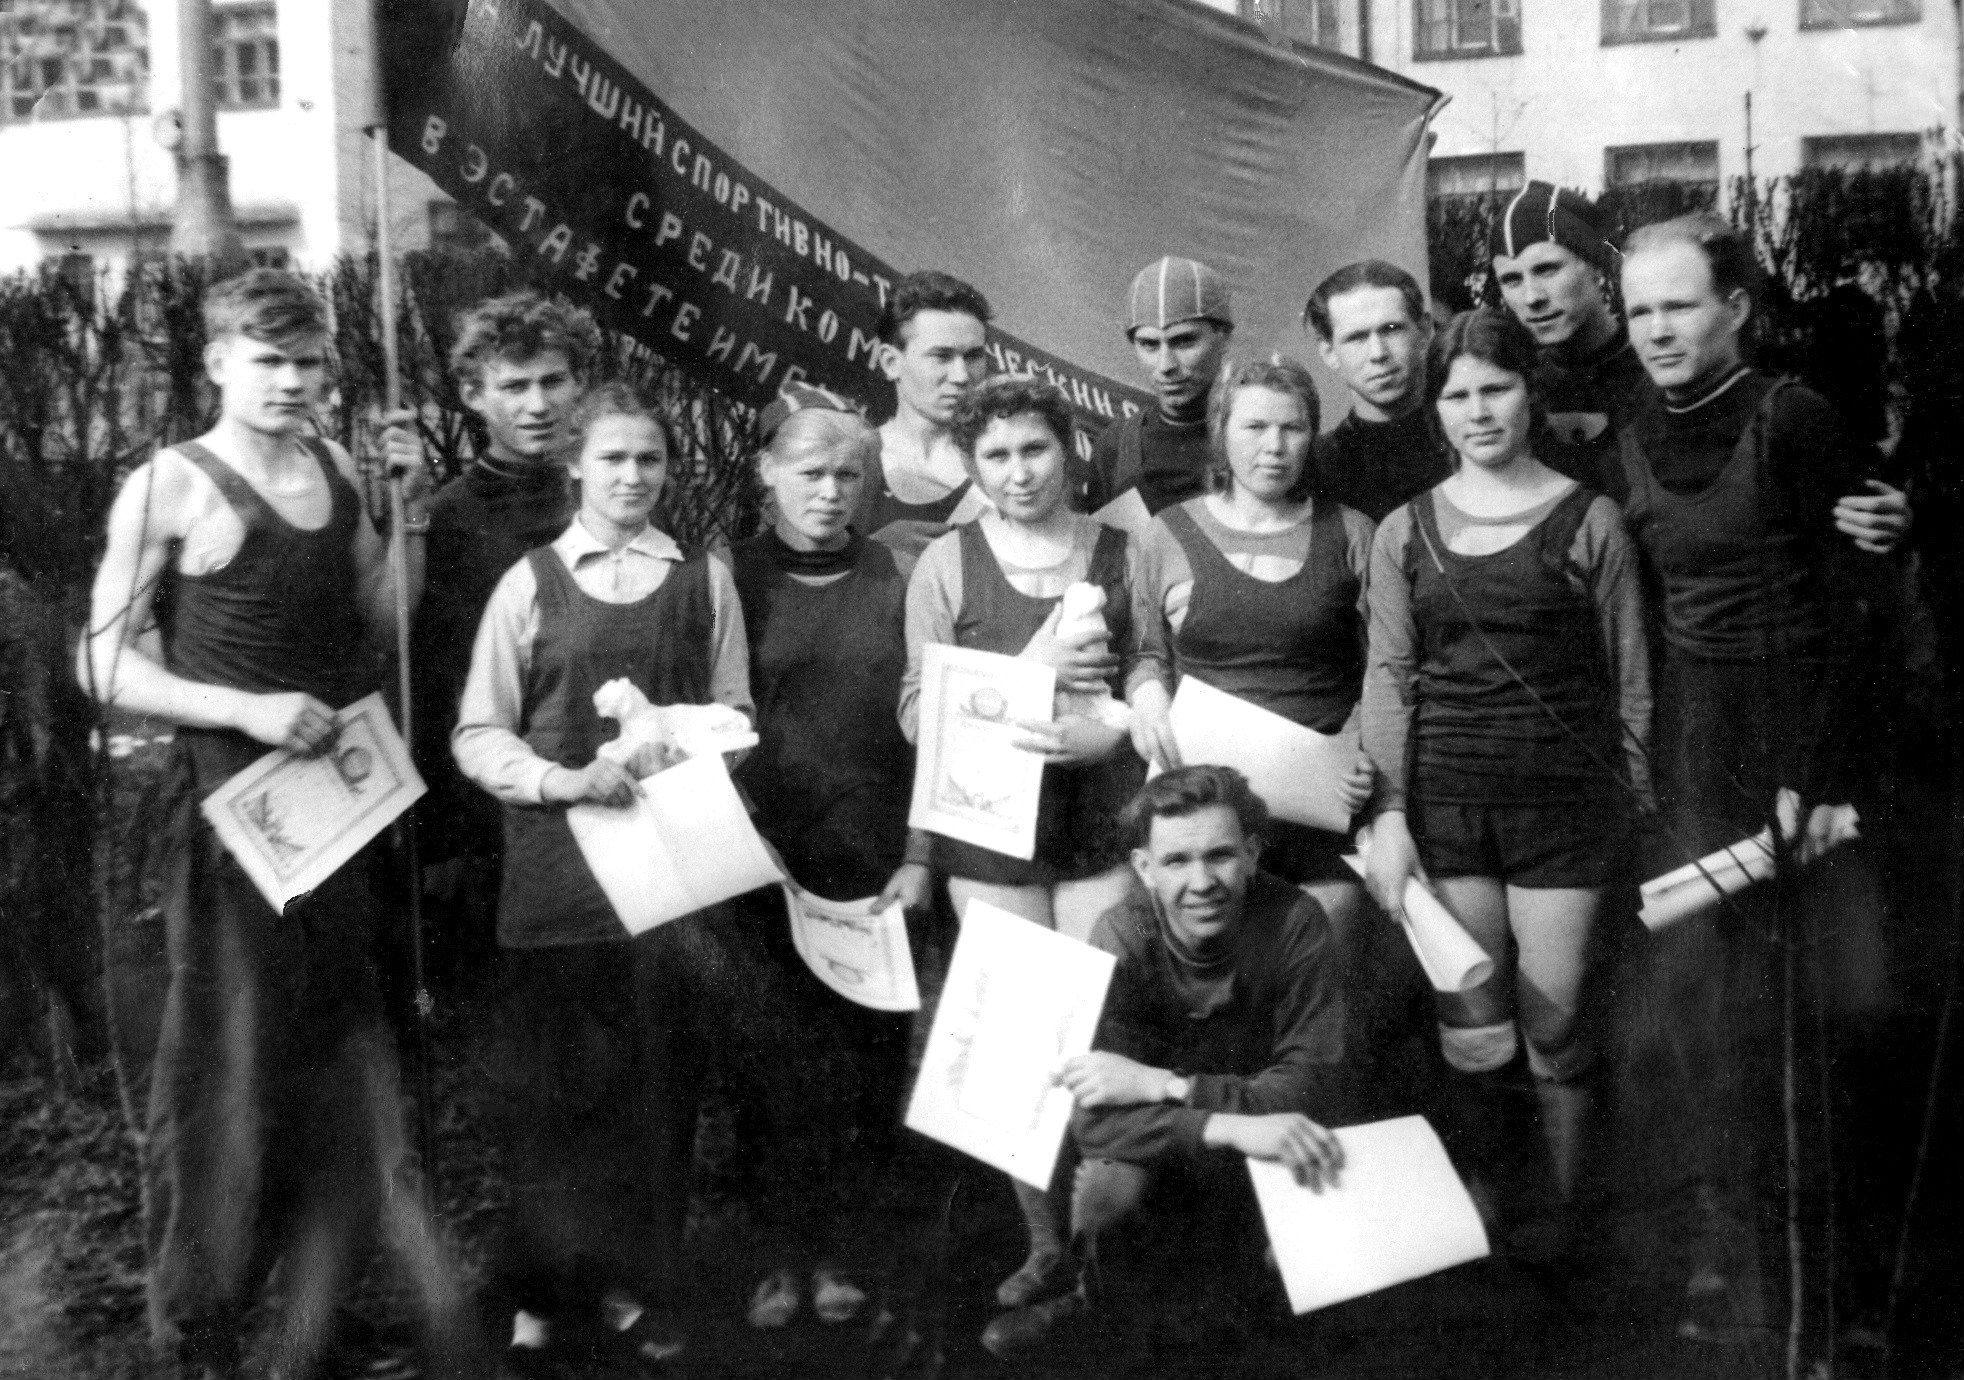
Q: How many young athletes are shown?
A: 13